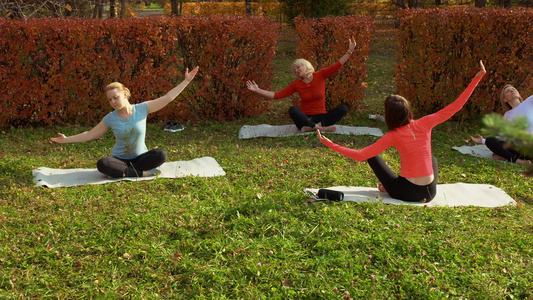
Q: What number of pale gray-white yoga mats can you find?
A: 4